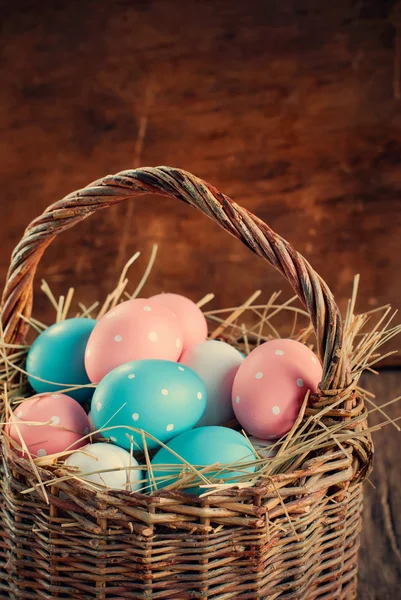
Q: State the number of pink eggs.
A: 4